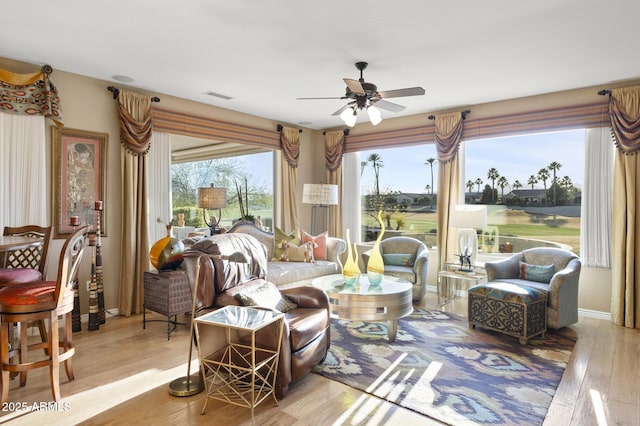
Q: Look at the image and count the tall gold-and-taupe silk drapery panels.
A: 5